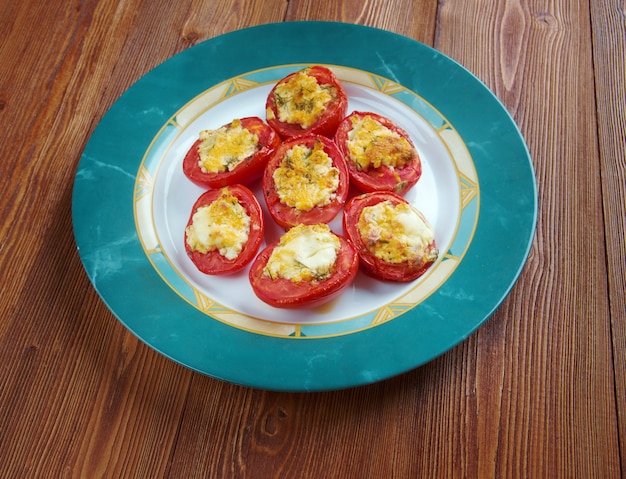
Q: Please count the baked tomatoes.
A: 7